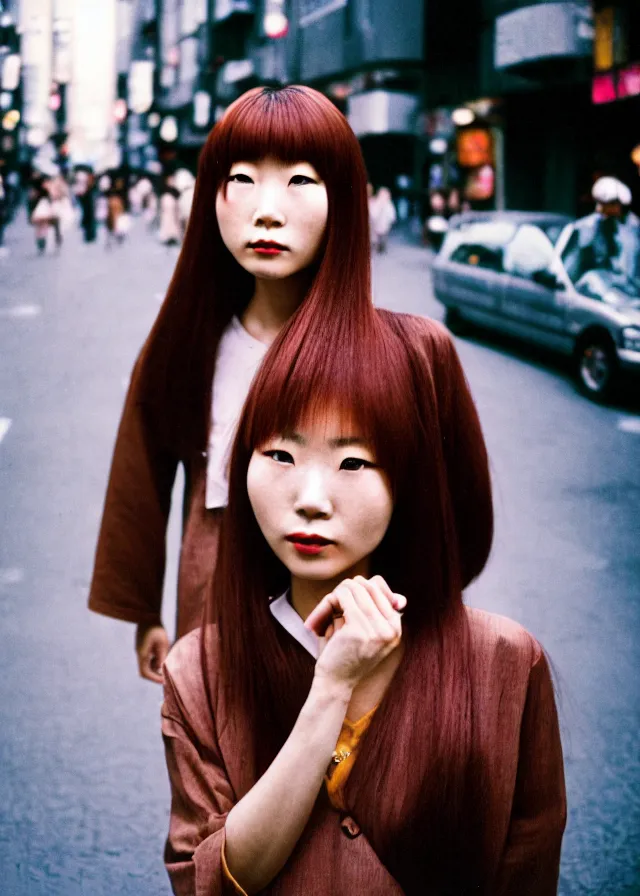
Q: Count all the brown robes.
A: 2